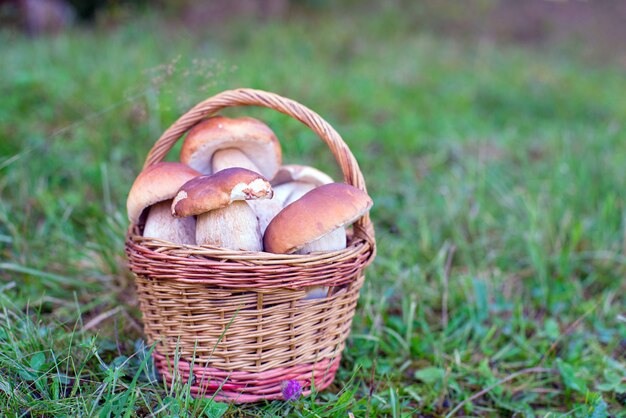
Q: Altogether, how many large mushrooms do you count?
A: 5